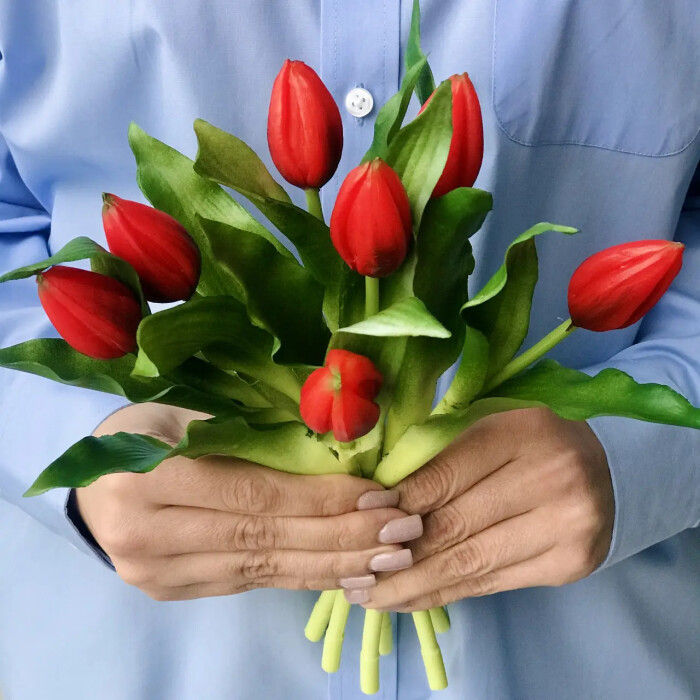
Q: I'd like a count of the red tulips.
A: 7